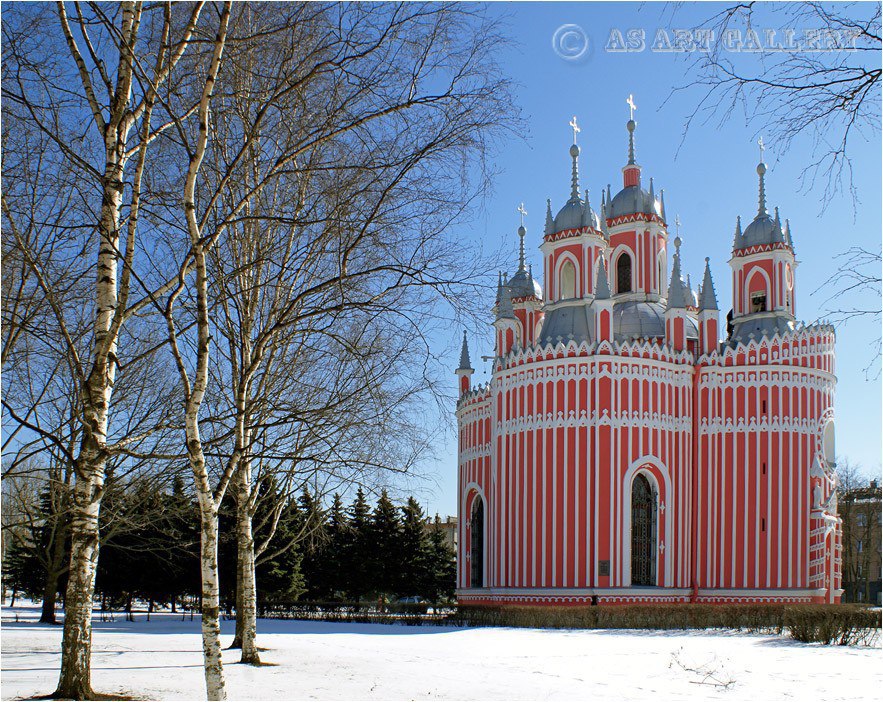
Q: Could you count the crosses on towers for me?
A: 5